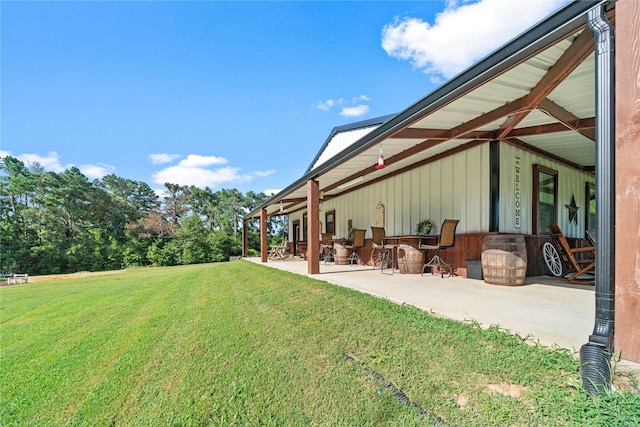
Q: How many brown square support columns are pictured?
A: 4